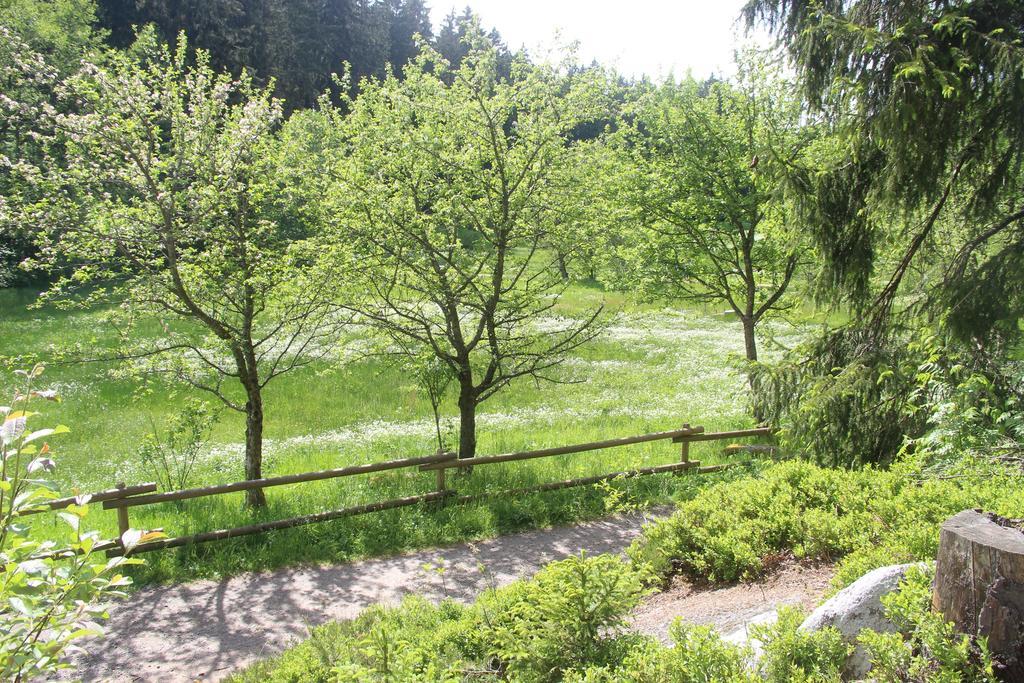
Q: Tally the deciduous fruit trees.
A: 3